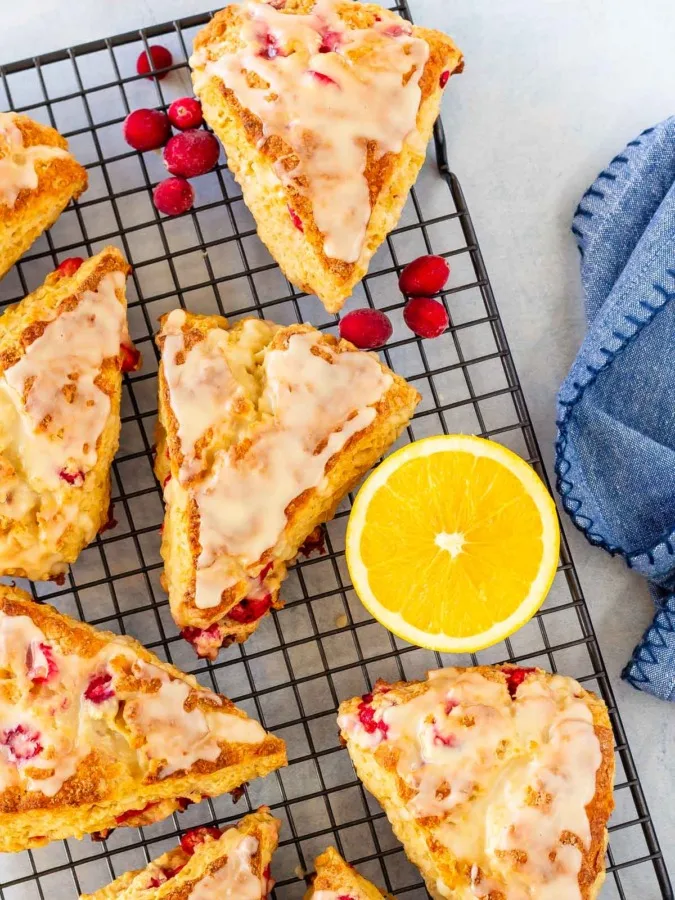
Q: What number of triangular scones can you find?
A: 8